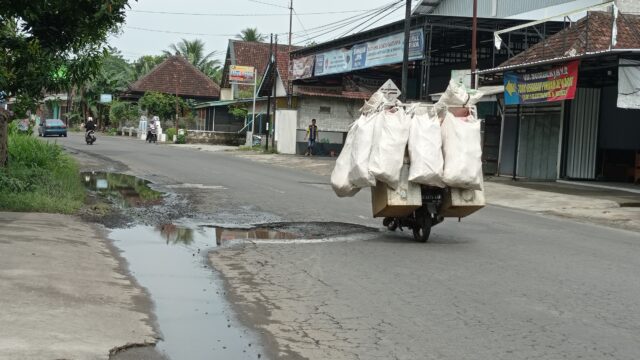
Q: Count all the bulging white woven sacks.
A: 5